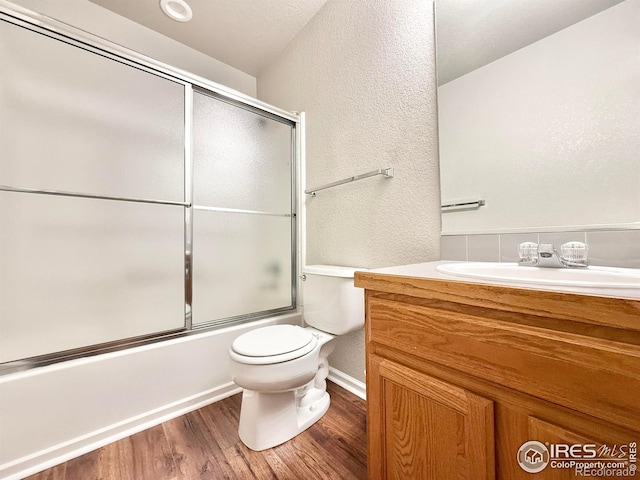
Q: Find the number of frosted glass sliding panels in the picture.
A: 2